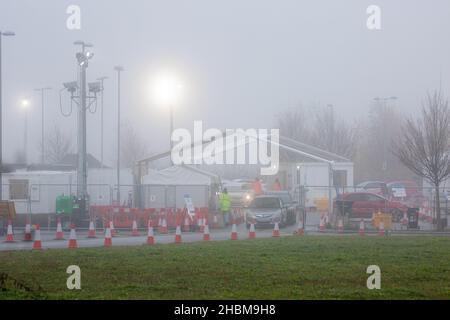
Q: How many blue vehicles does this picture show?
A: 0